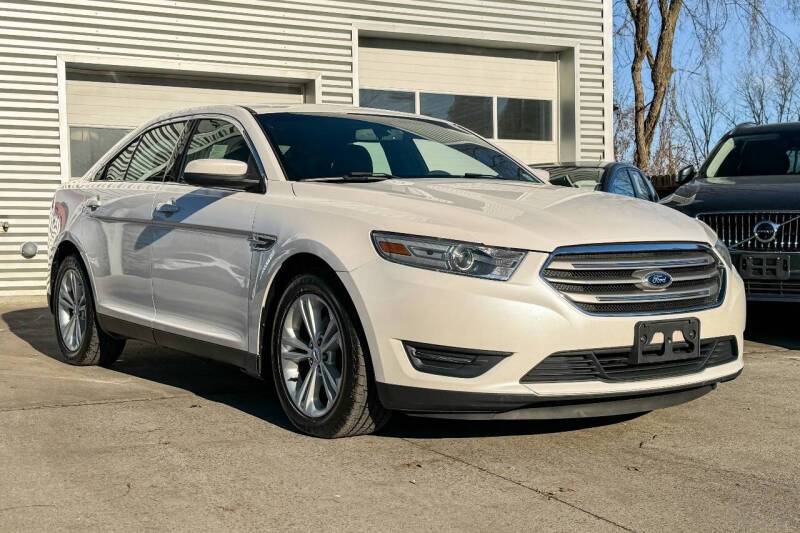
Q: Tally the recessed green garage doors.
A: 0